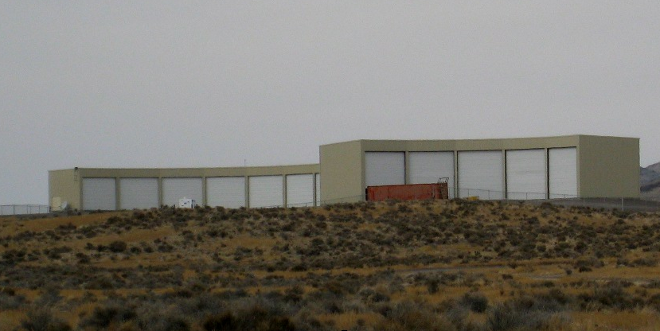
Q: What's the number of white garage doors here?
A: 12